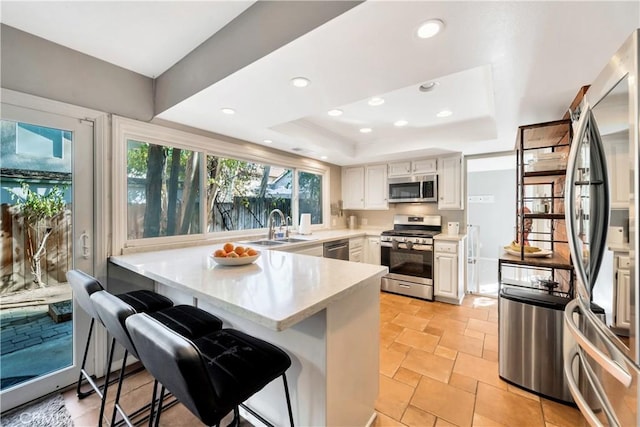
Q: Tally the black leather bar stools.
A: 3